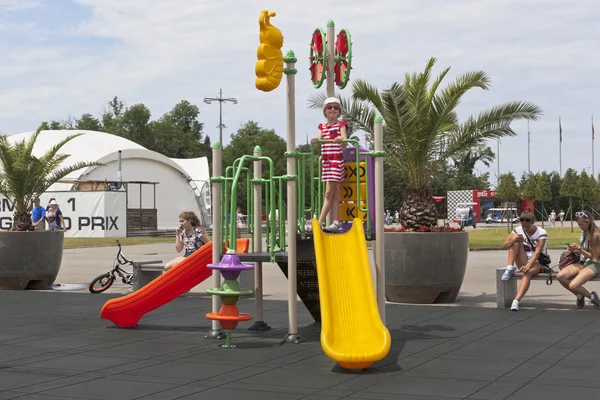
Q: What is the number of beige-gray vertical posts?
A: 5